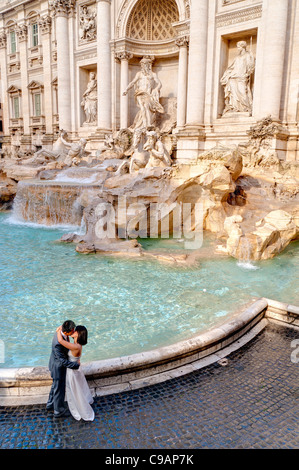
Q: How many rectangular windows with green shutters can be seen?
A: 4